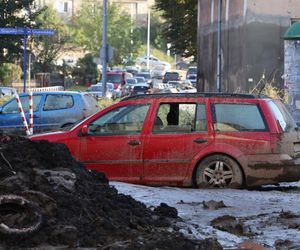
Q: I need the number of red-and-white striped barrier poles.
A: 2